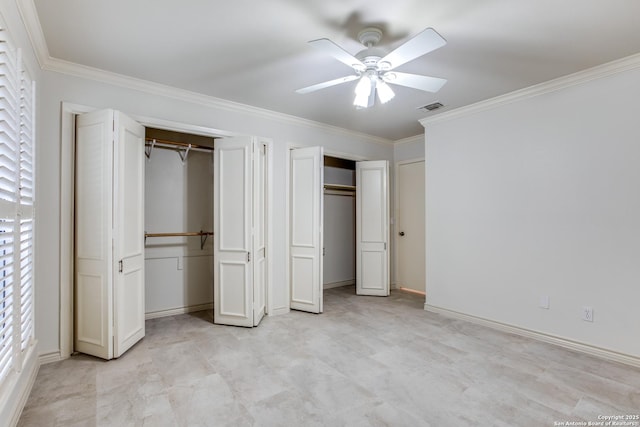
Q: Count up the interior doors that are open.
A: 4